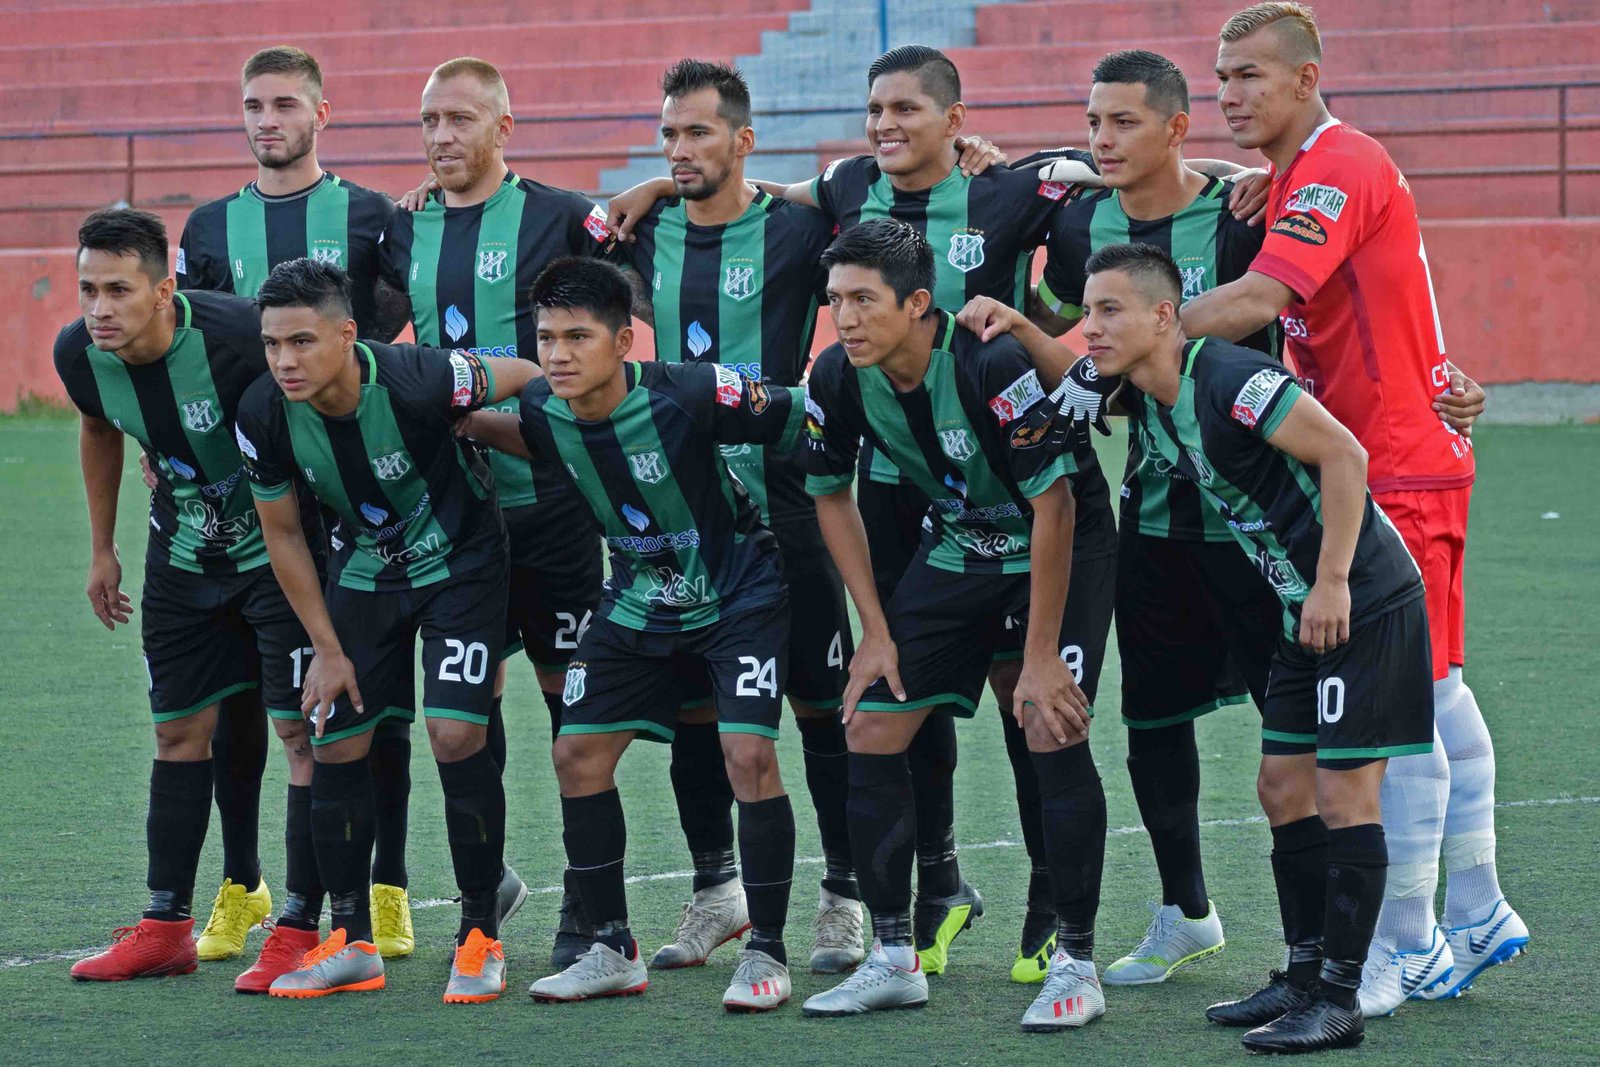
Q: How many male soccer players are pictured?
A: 11